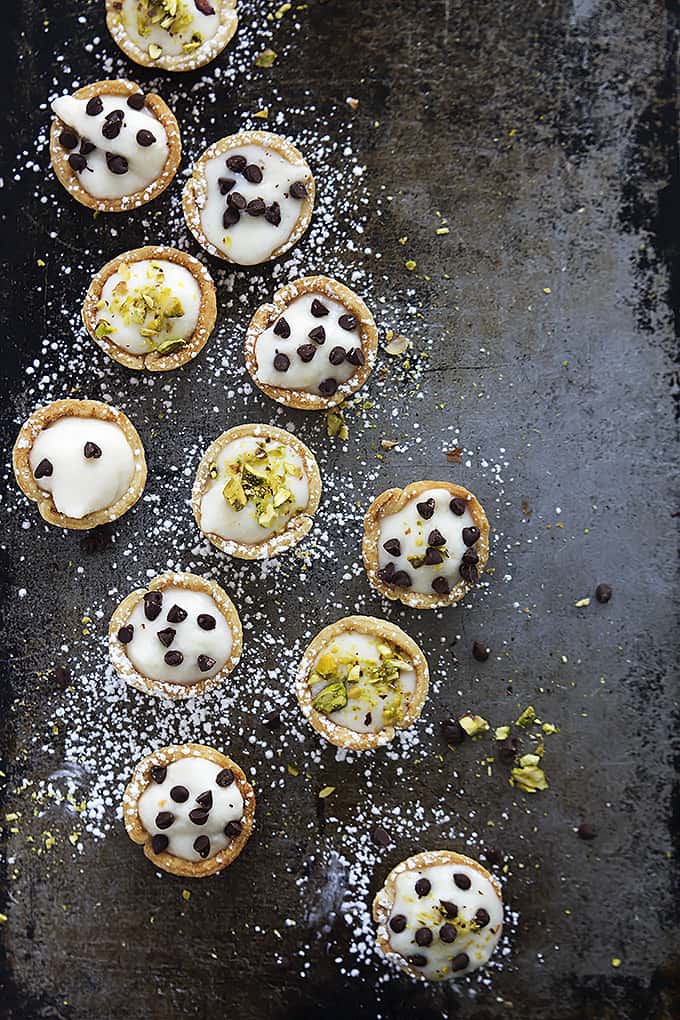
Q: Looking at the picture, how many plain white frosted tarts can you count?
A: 0